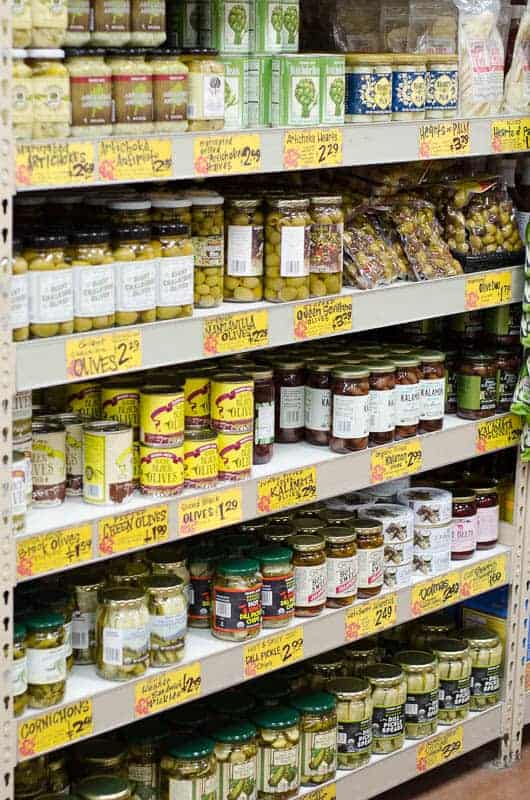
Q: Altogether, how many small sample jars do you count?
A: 0